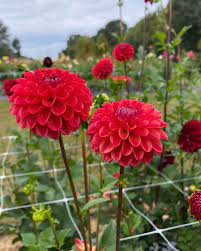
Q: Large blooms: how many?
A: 2